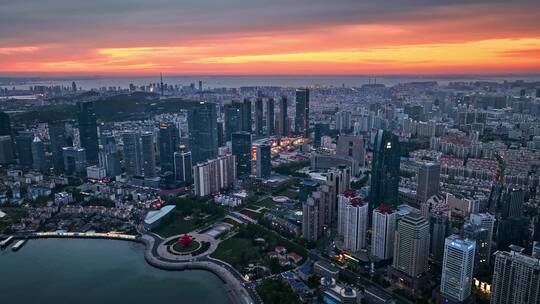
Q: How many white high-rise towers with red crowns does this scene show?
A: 3